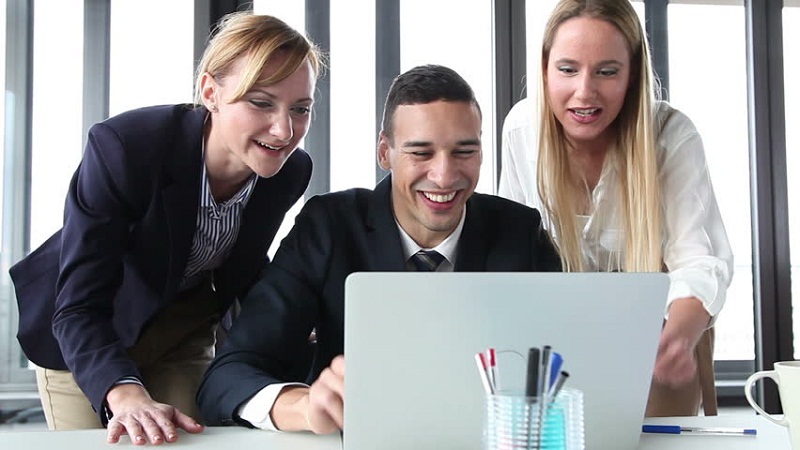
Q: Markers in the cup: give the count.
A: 6